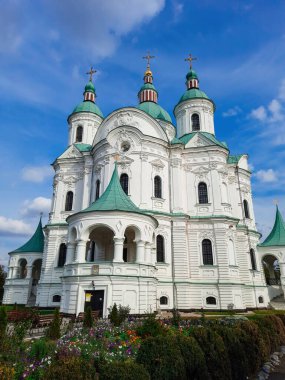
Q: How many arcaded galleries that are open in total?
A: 3